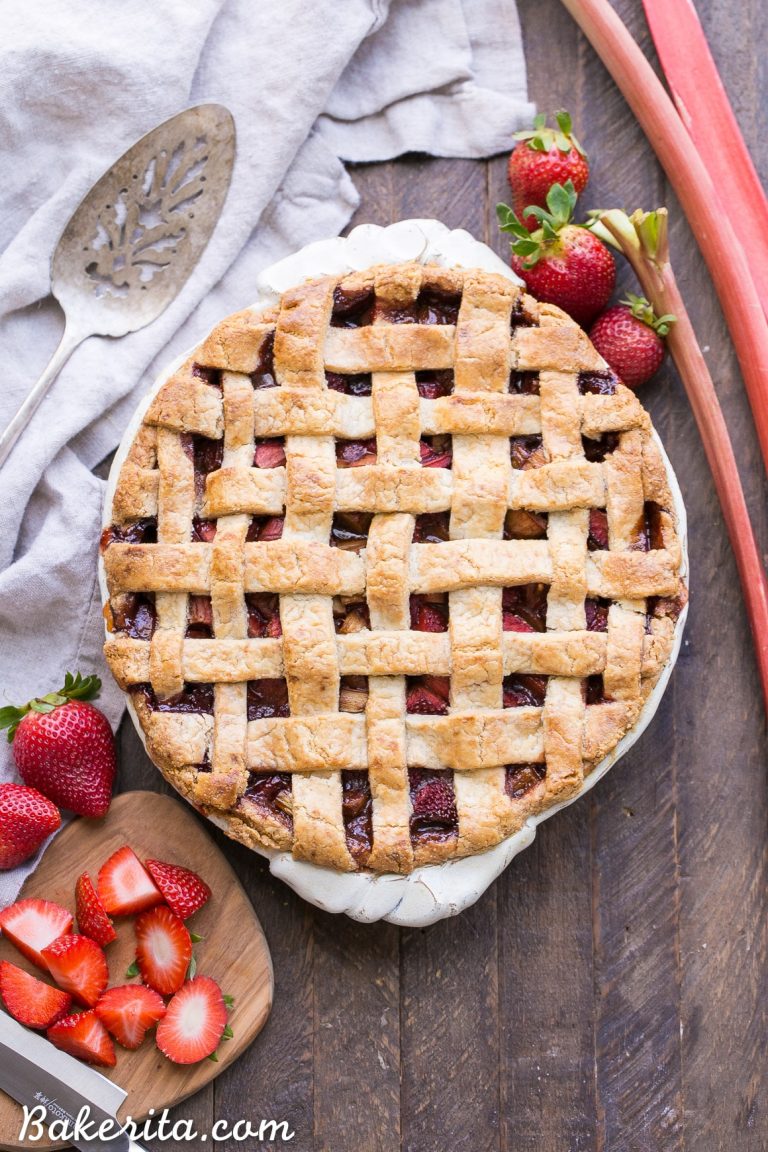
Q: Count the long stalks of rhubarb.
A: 3